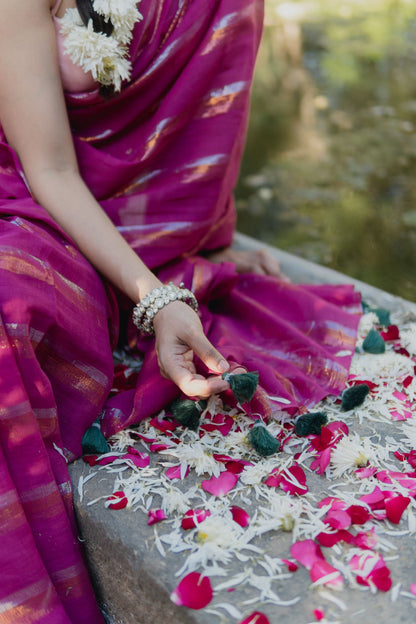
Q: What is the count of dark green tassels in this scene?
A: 8